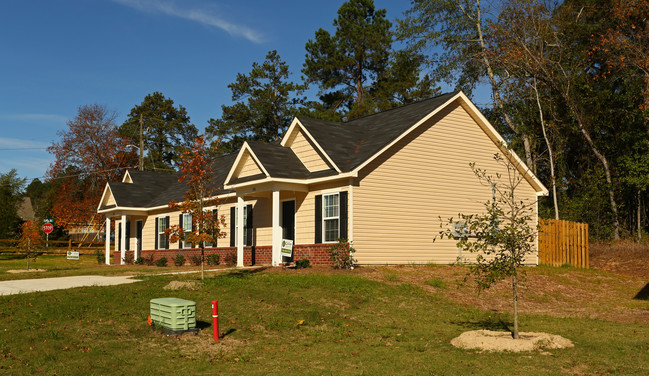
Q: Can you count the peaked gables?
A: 5